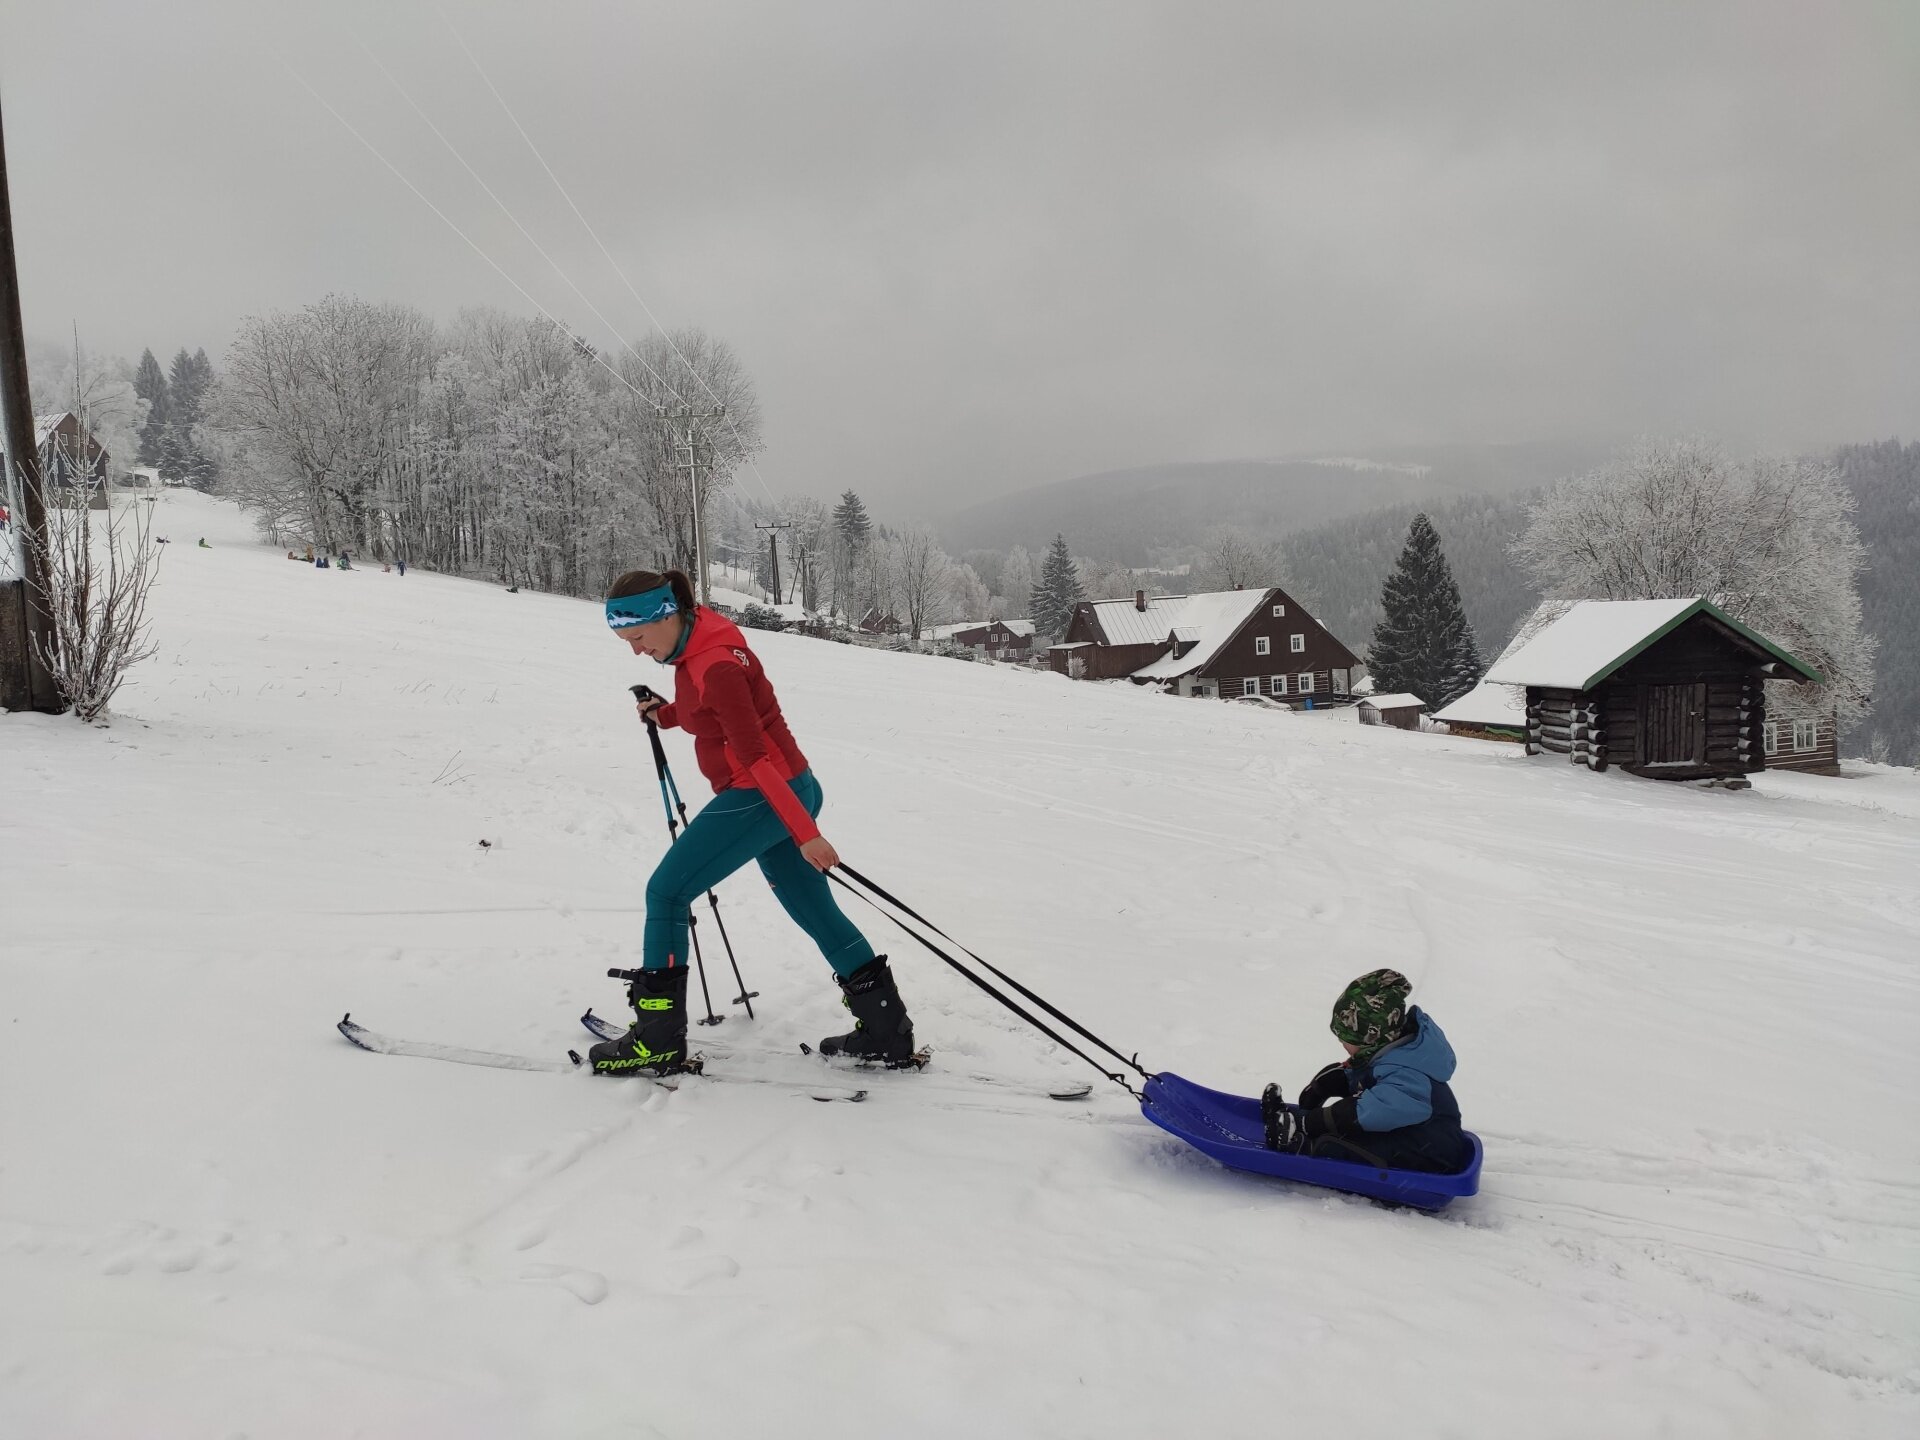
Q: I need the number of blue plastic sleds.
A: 1